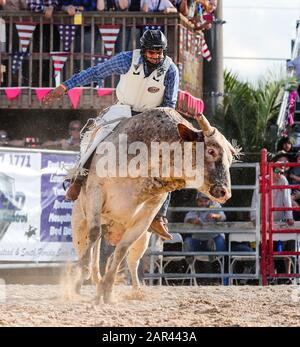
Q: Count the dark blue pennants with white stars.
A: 4